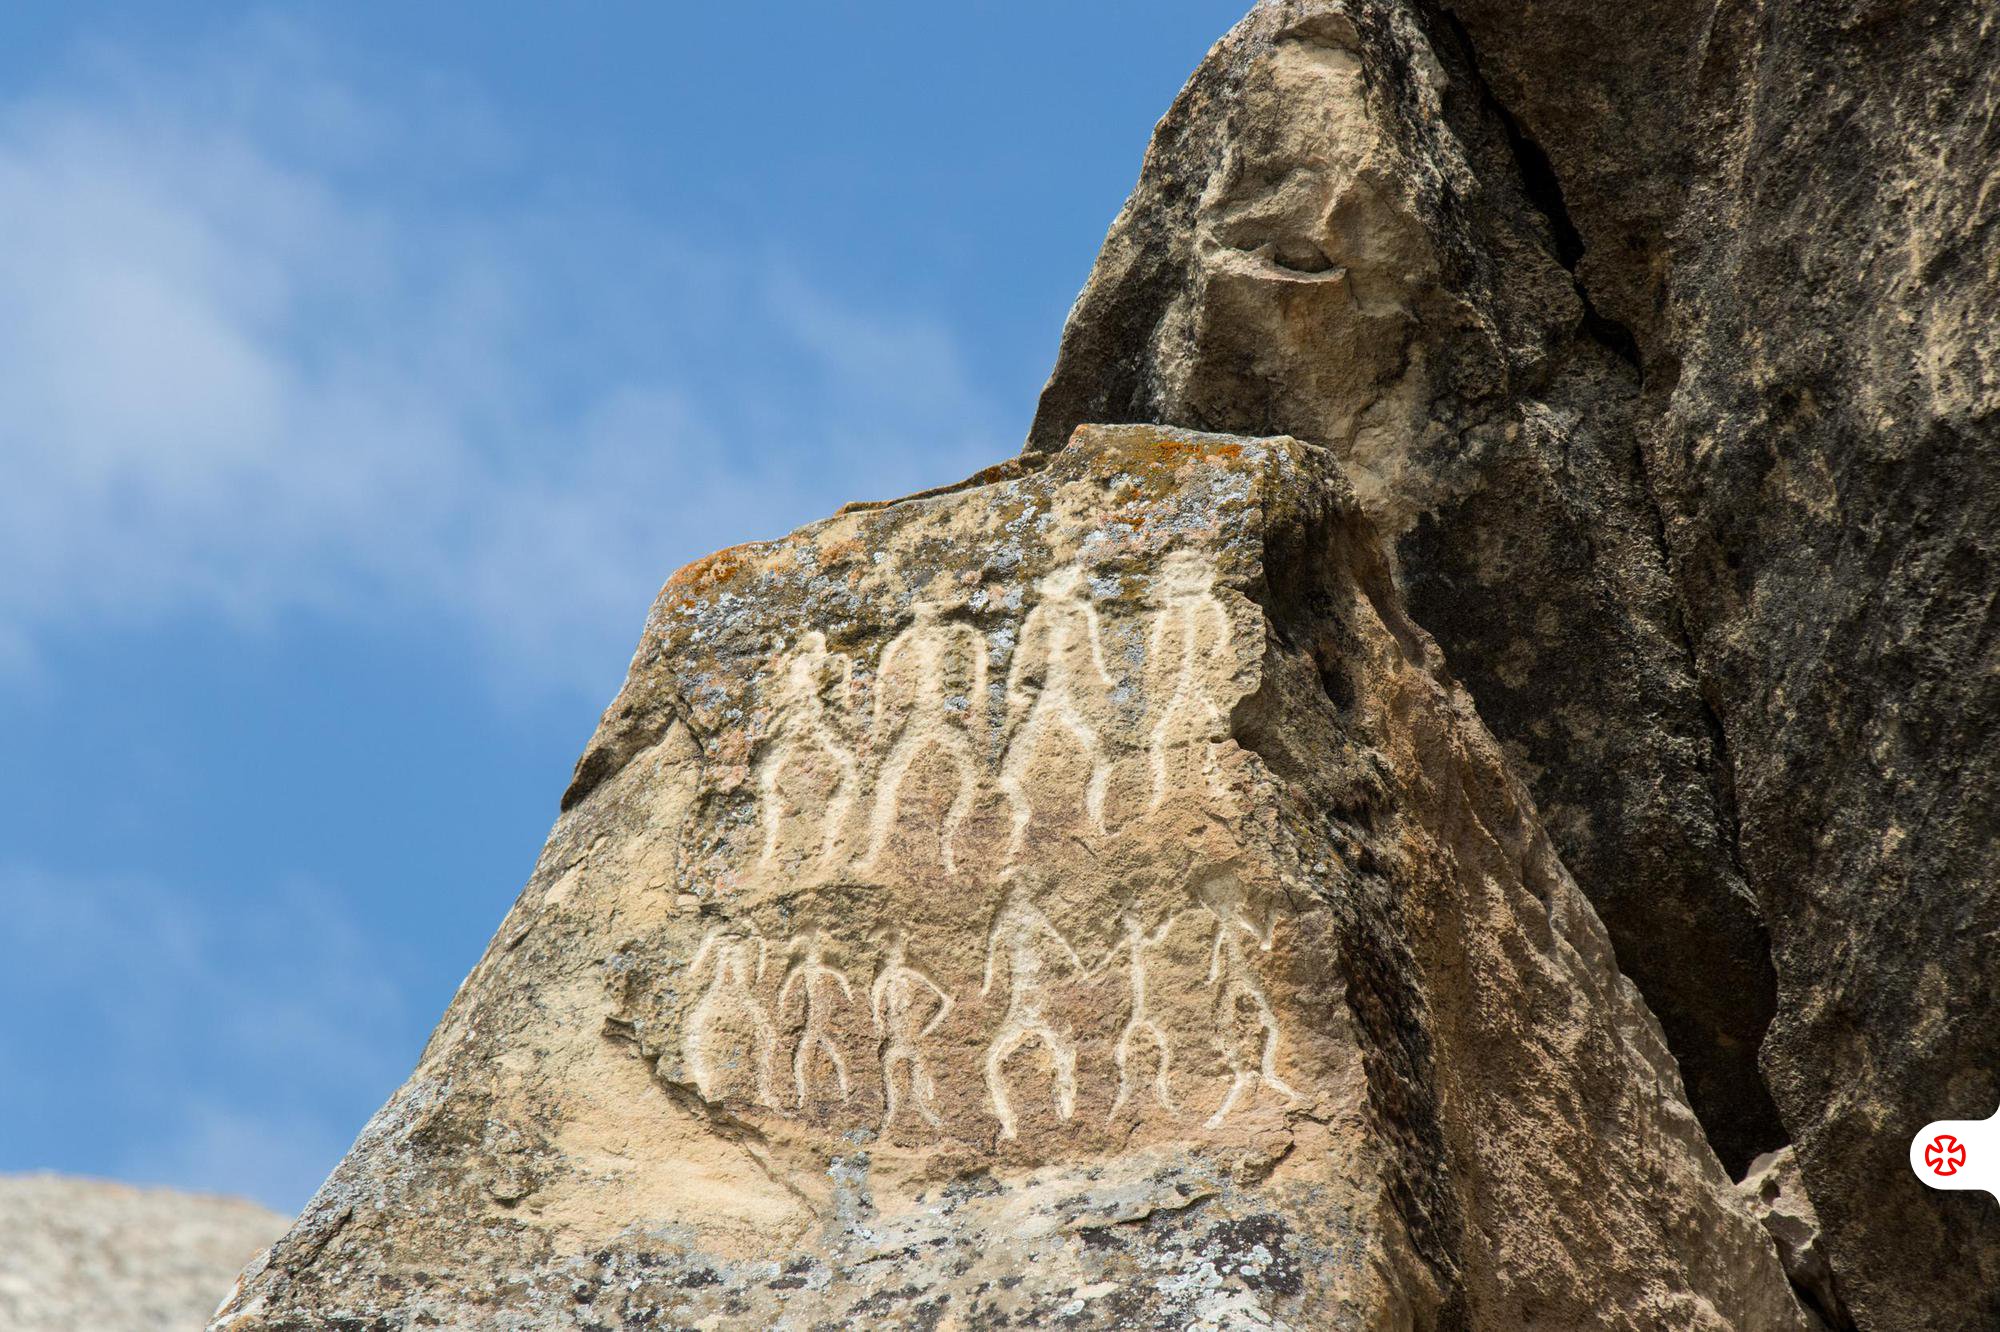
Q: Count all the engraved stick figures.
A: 10